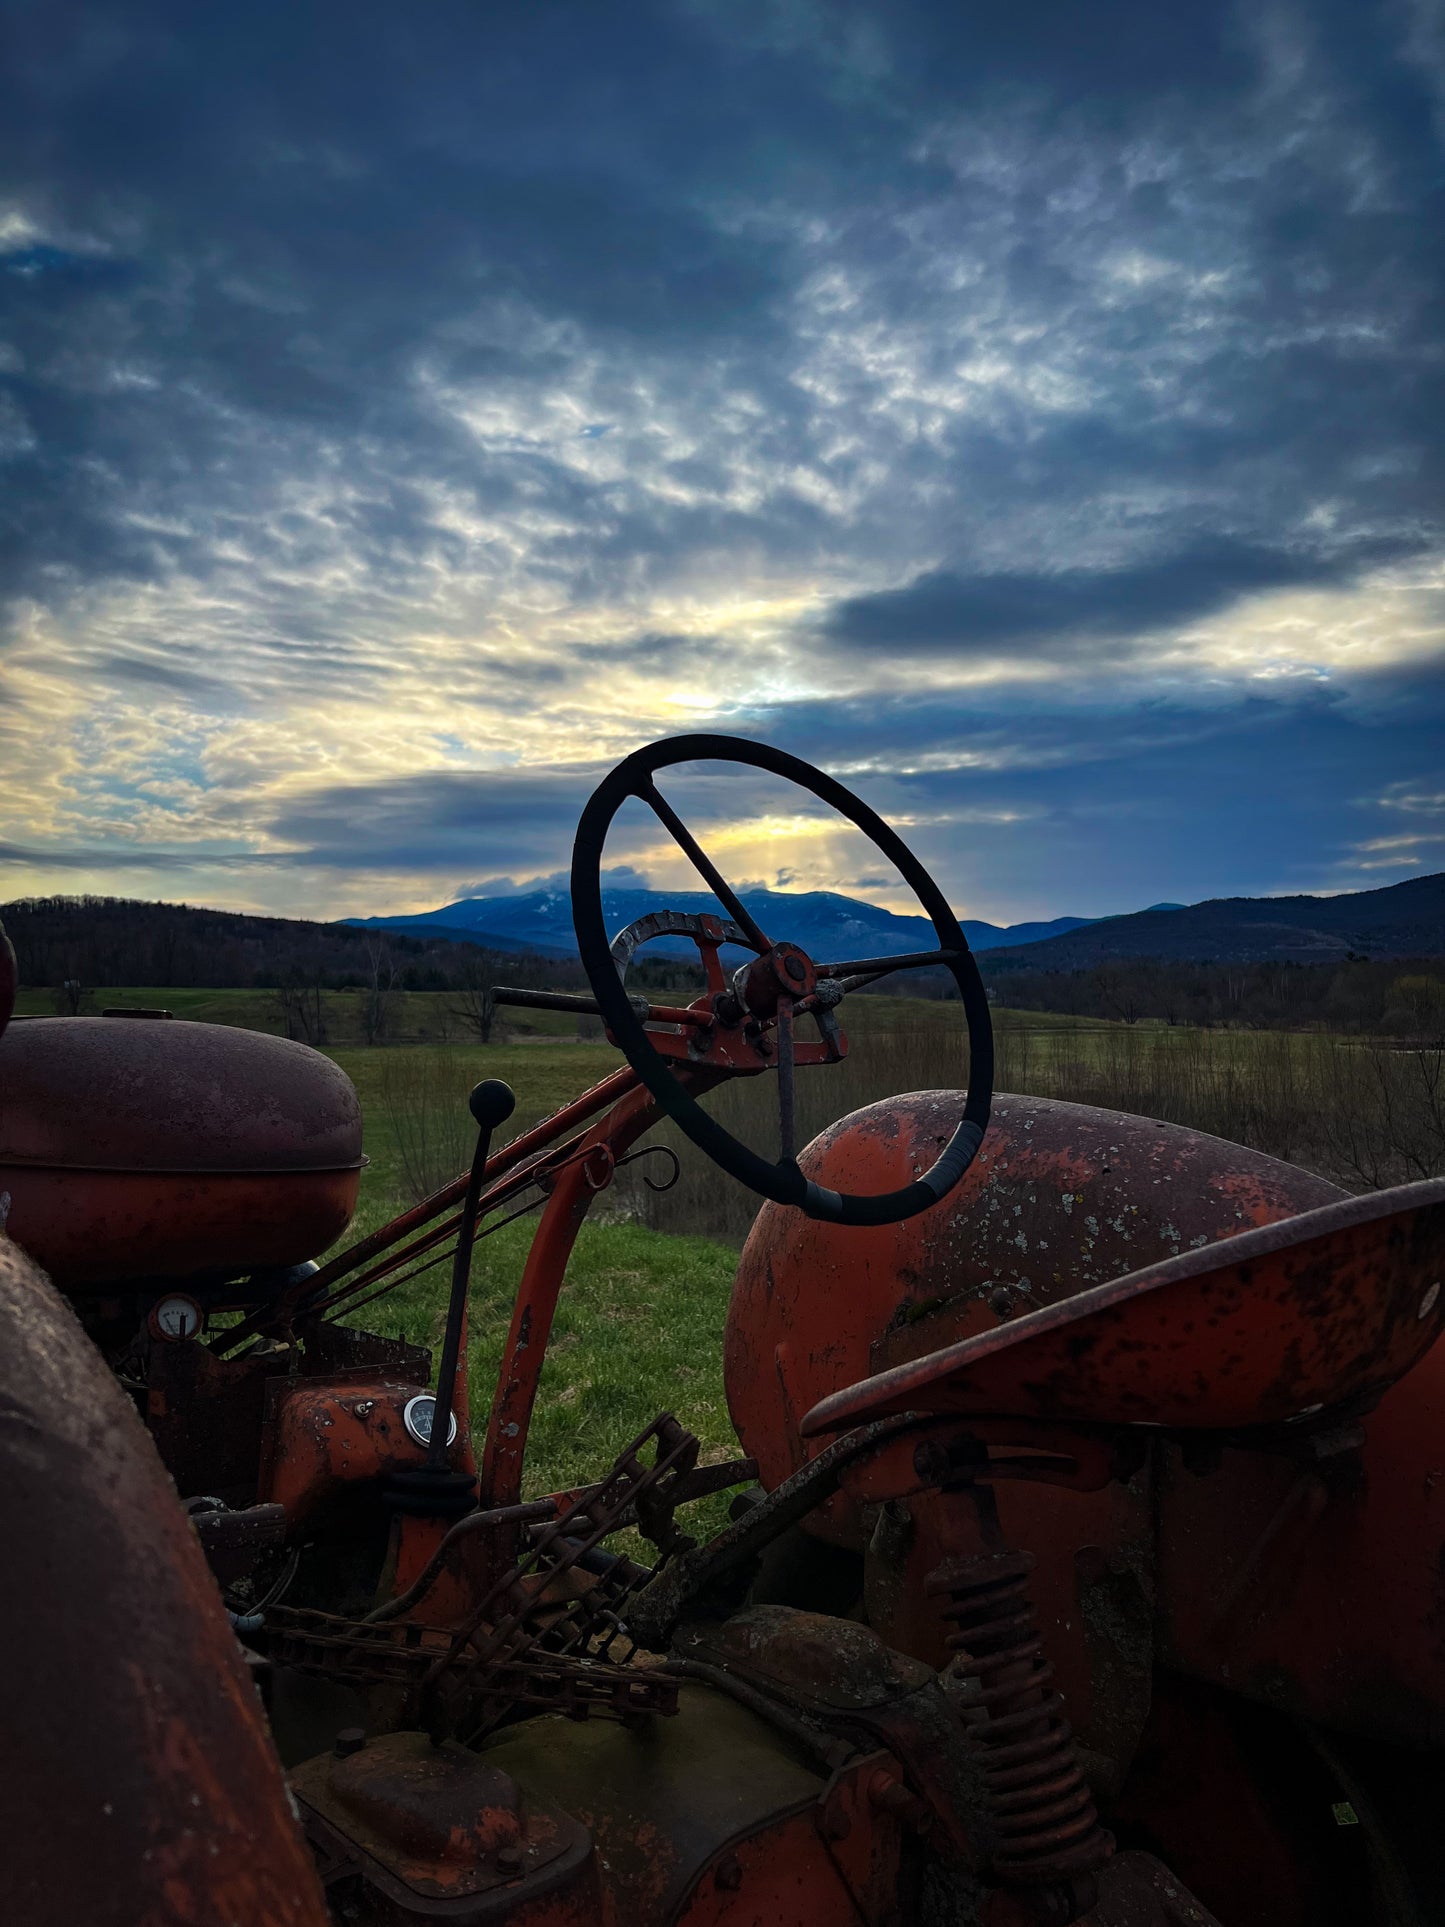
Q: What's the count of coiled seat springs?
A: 1